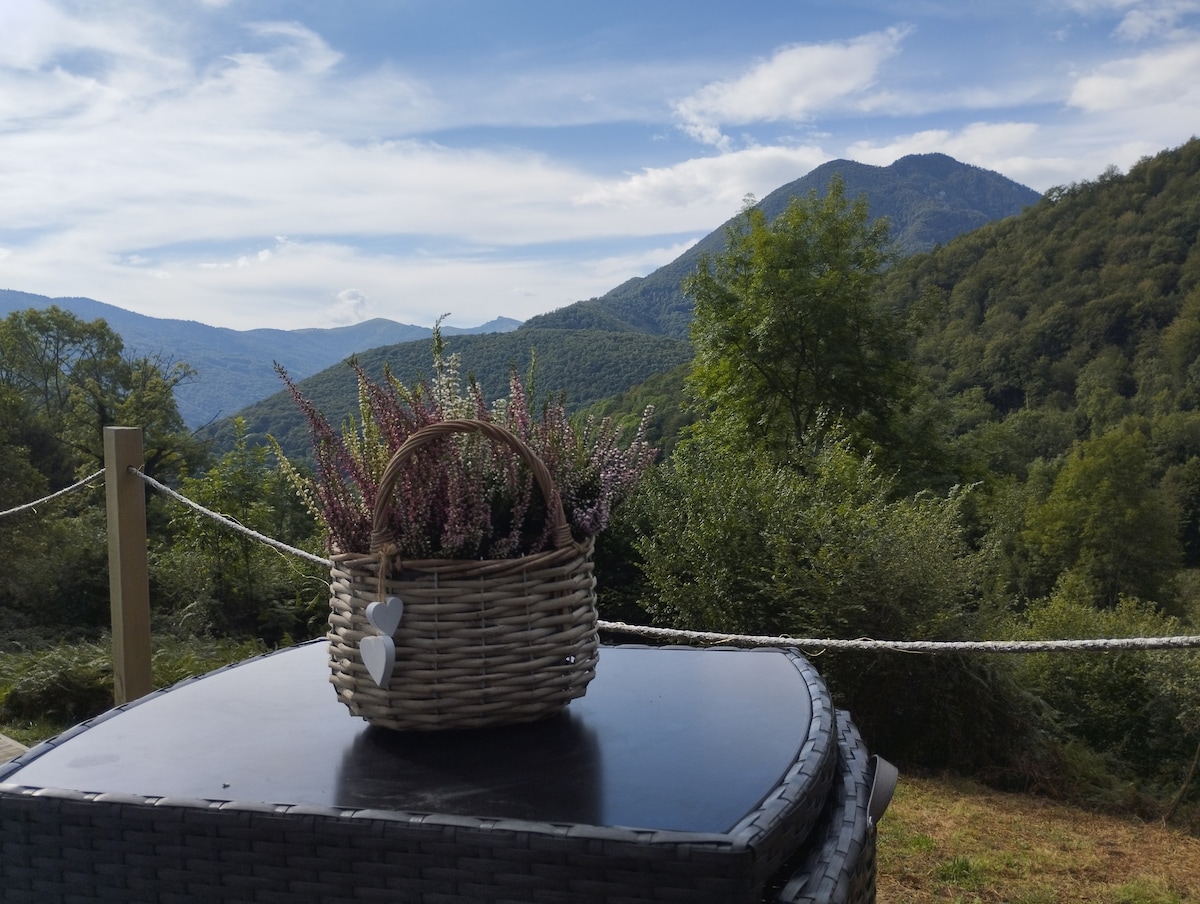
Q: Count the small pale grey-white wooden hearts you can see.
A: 2